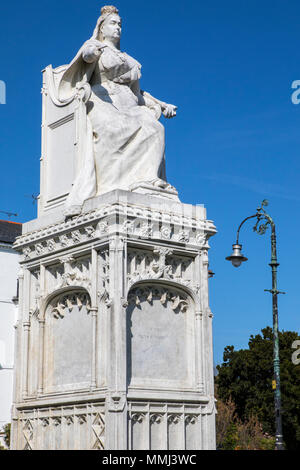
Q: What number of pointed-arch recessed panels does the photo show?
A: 2